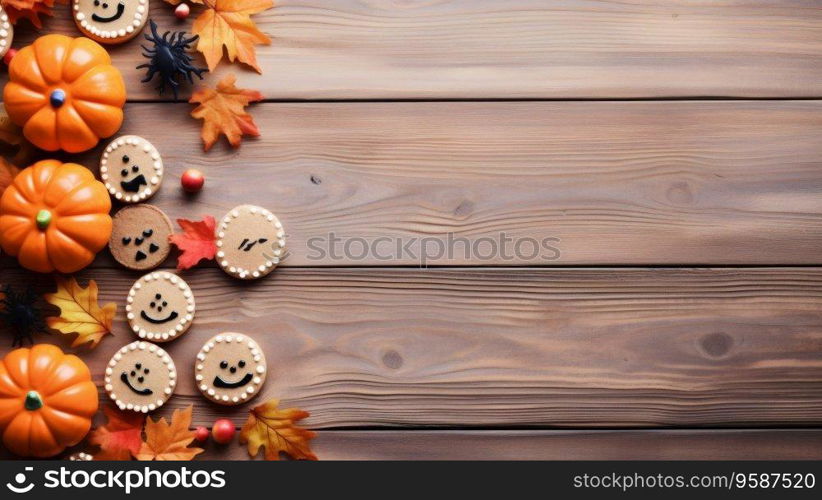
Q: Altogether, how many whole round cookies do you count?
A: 6